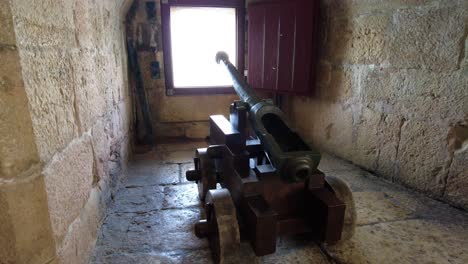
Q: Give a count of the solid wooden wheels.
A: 3